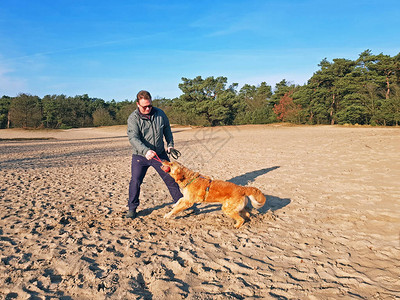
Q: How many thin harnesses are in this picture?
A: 1